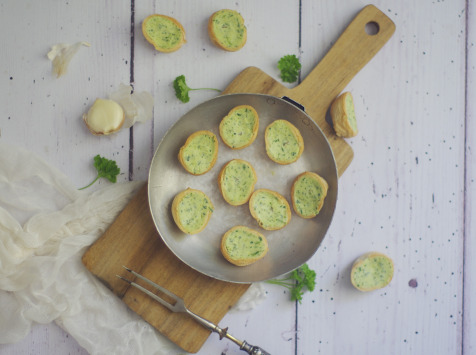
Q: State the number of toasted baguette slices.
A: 12